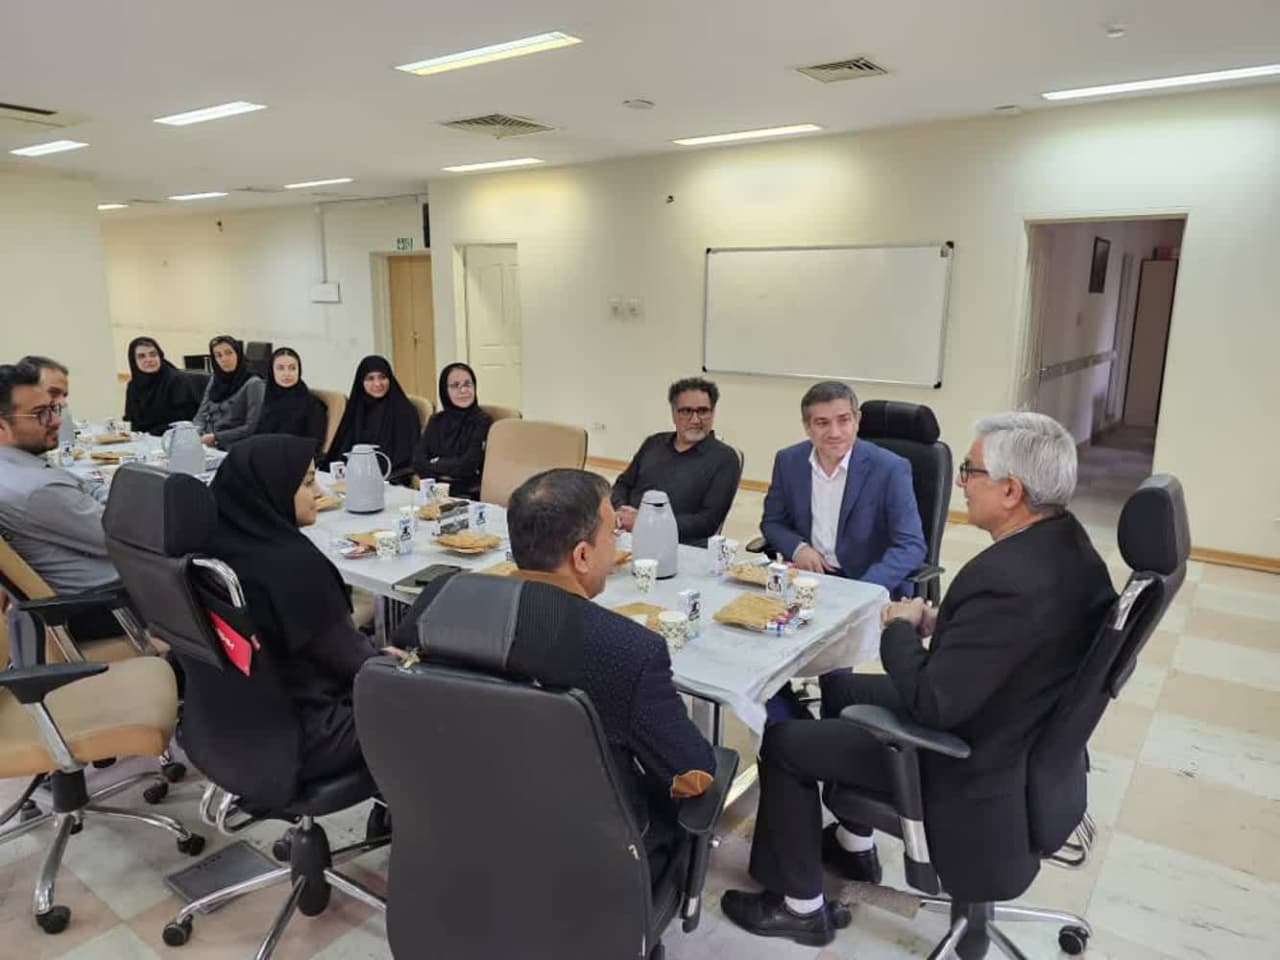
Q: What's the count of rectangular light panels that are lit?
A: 9